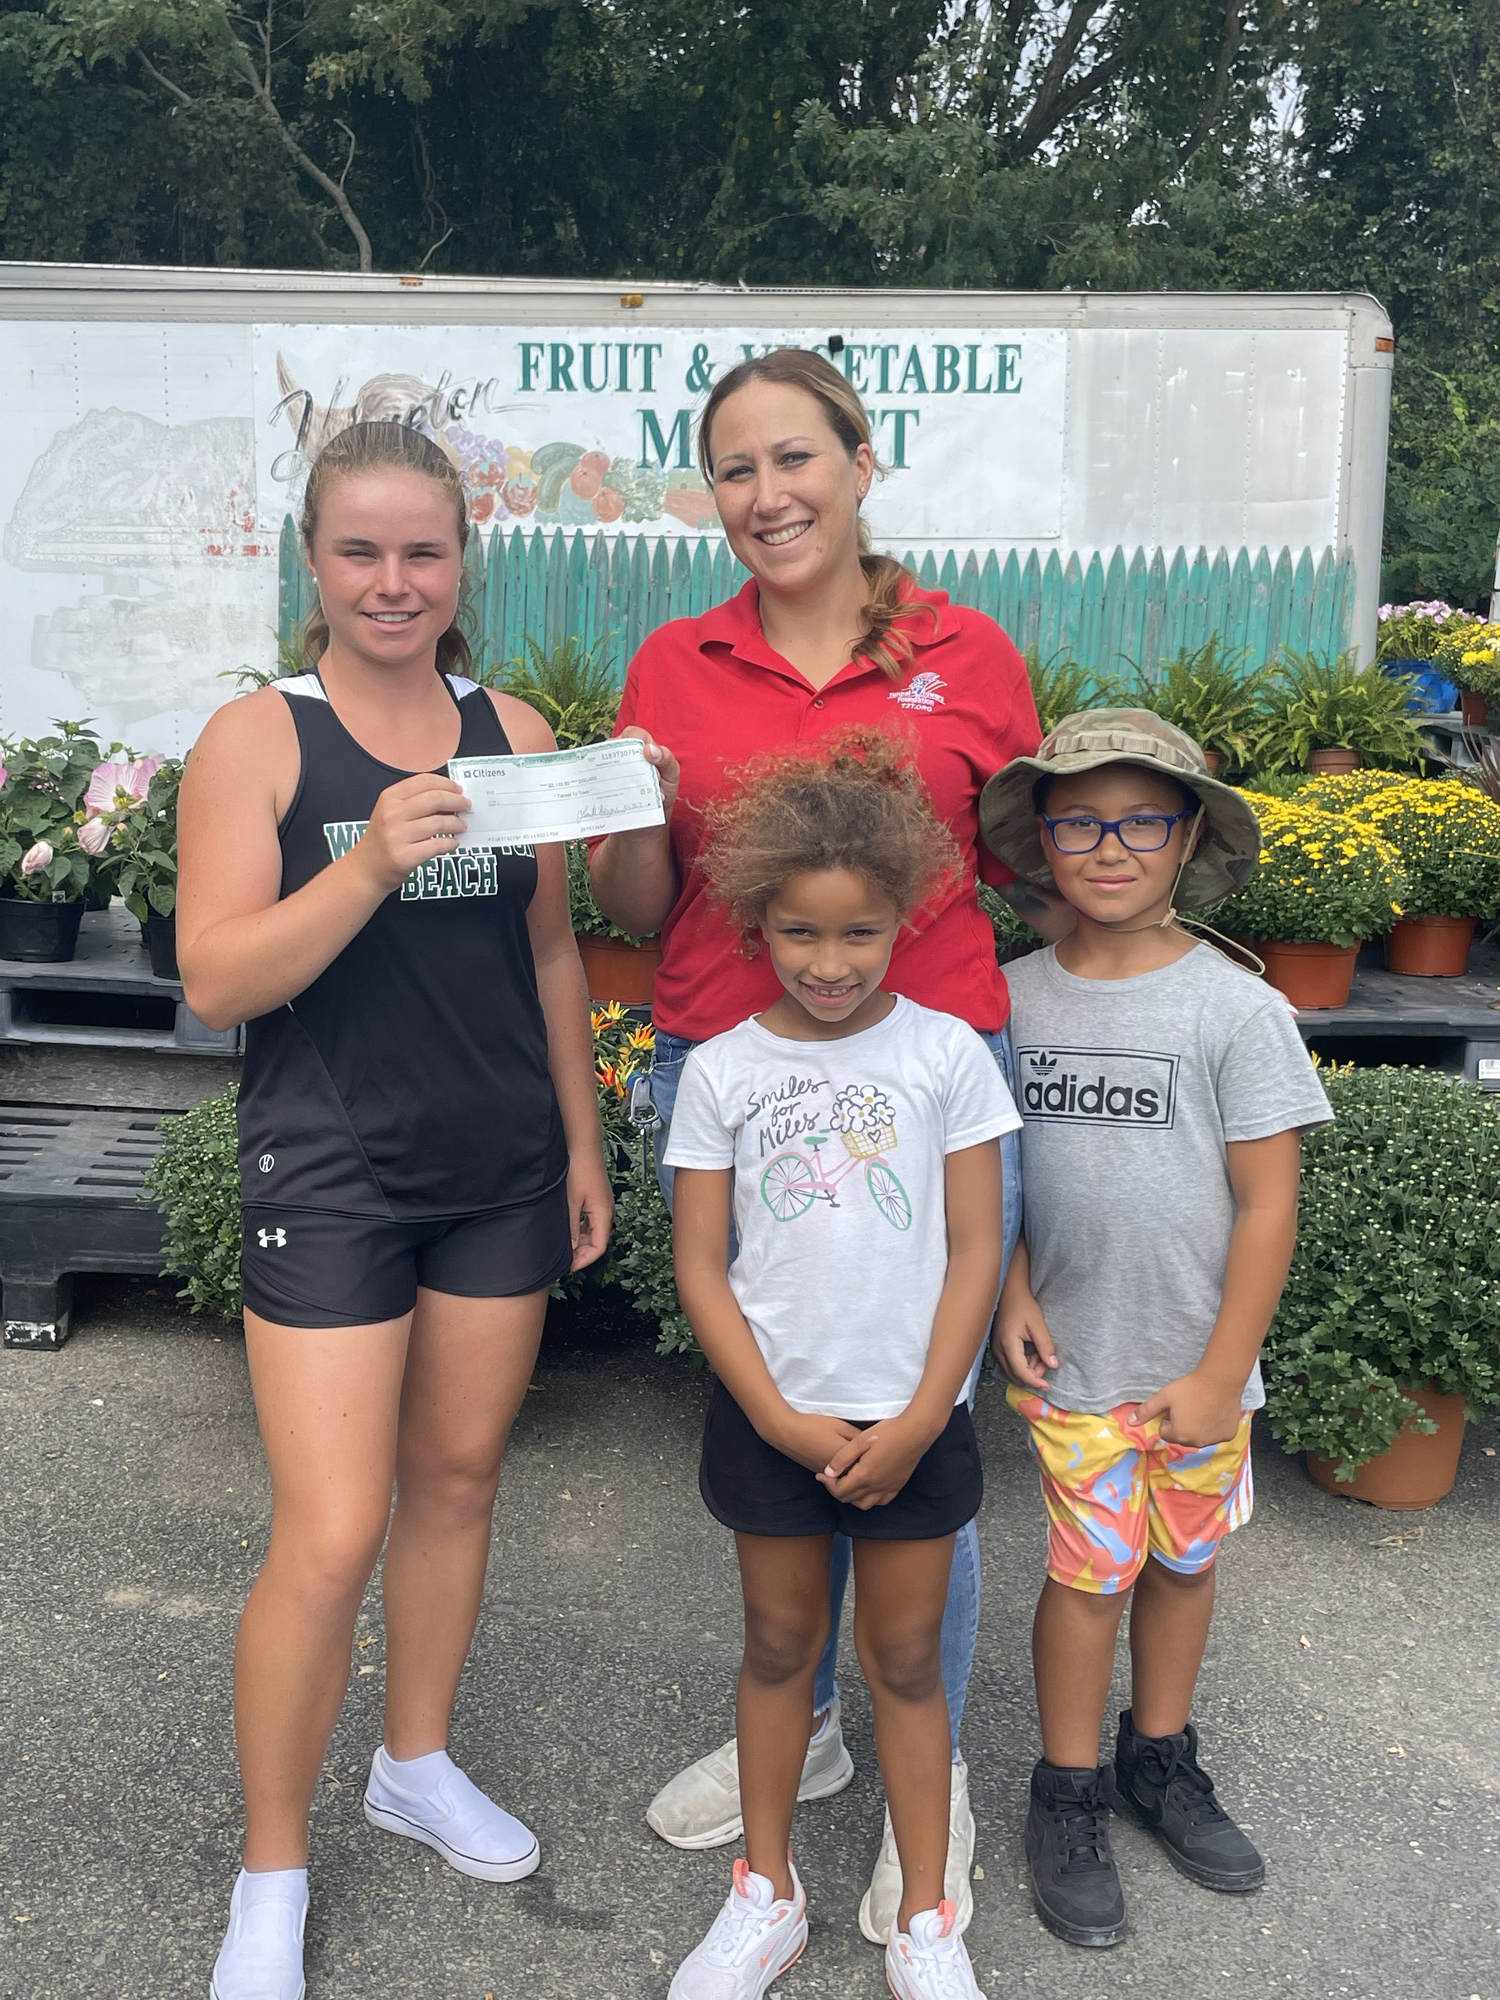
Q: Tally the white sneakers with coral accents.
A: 2